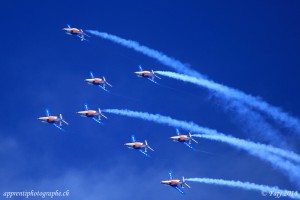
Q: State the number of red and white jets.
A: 8